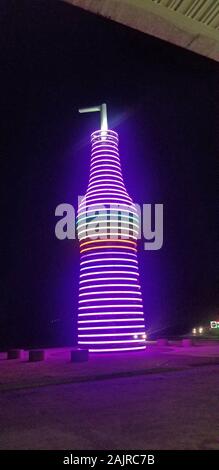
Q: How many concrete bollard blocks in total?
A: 5